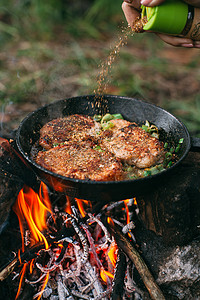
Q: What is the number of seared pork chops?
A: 3